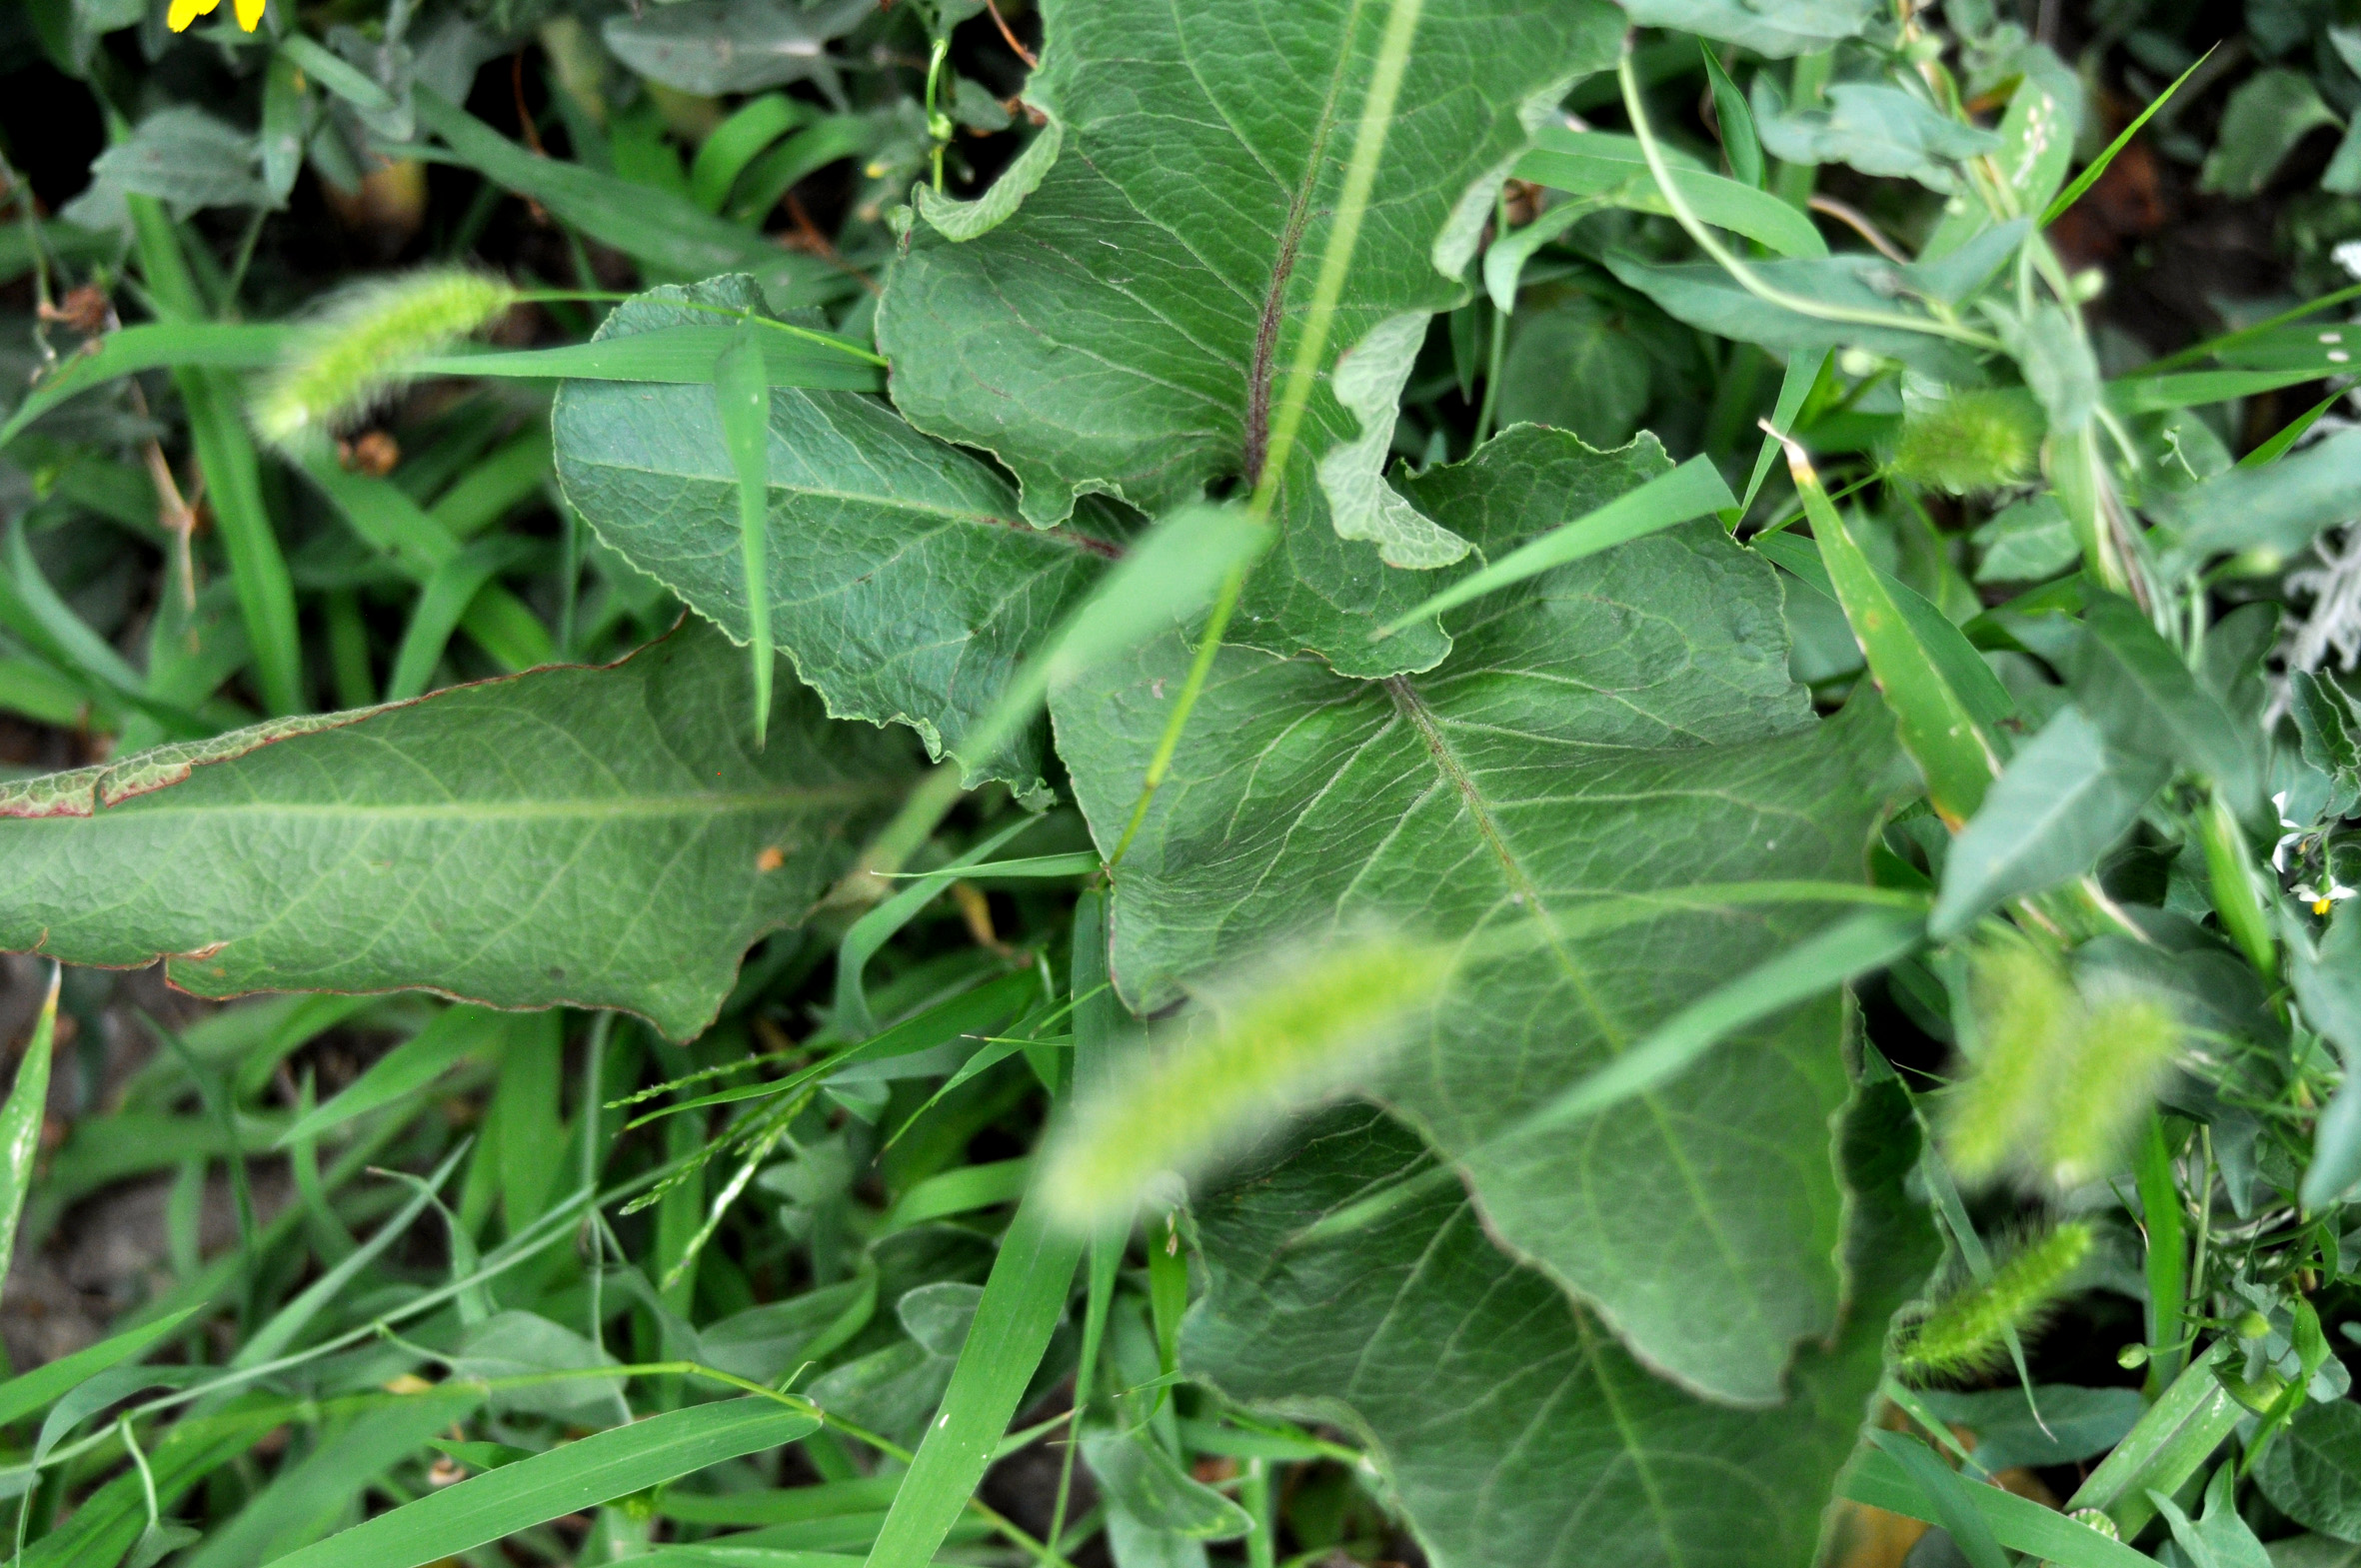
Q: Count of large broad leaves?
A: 5